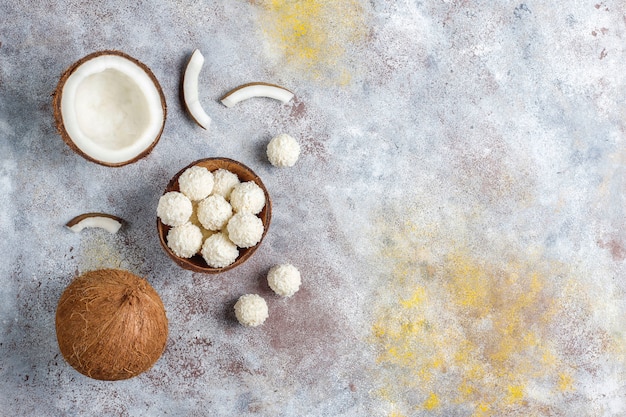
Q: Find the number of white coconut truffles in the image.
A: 11